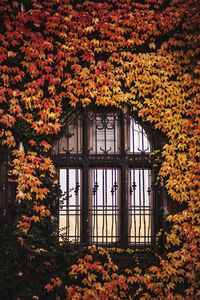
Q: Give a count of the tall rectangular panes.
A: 3